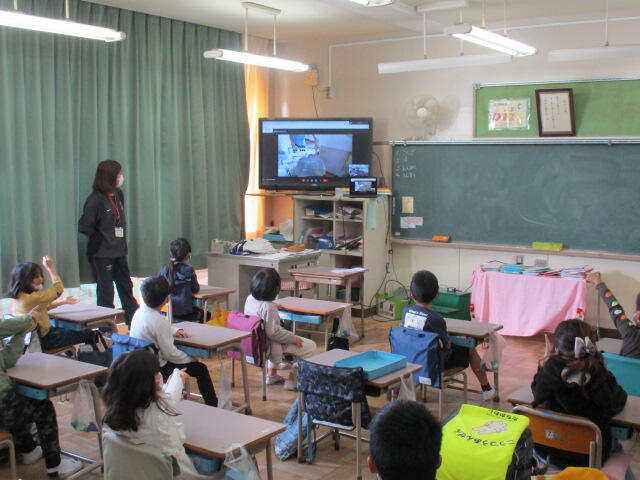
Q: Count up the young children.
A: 10